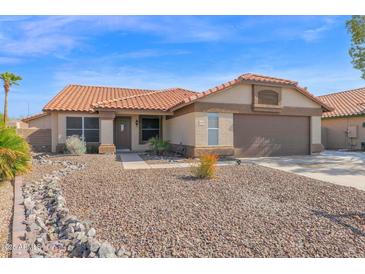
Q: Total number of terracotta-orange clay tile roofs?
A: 2